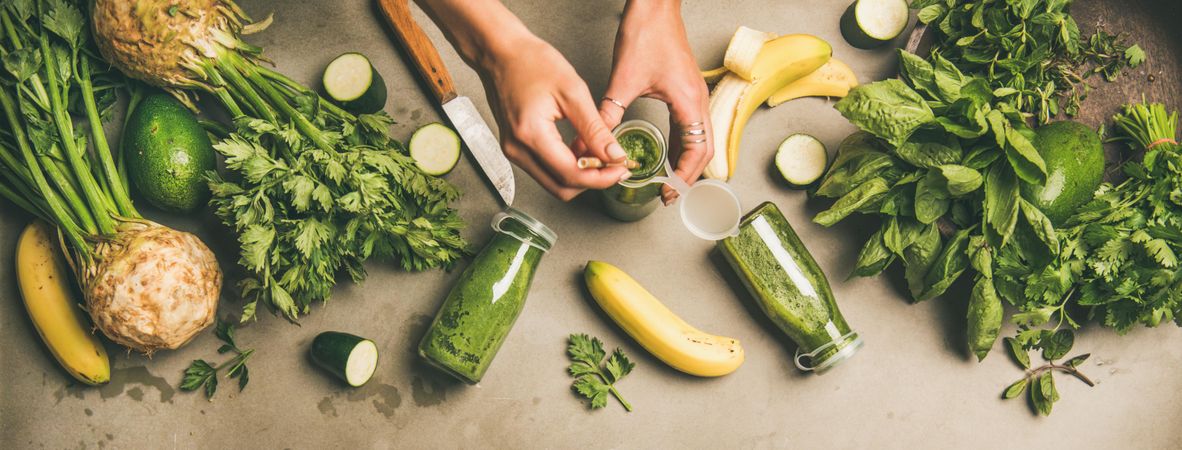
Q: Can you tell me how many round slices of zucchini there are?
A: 5